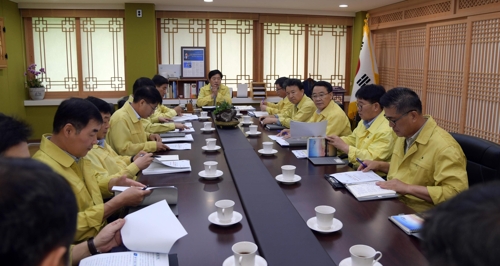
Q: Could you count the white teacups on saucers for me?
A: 13